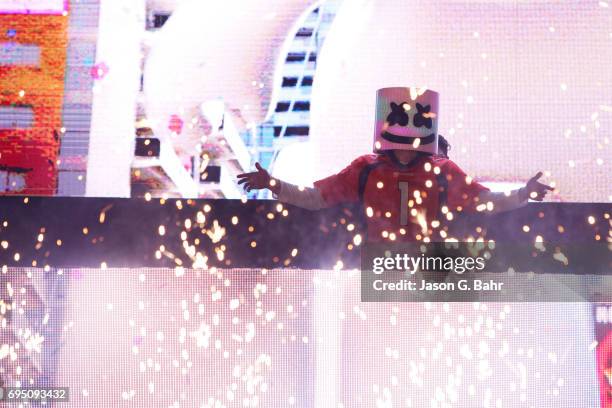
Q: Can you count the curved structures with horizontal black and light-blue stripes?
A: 1